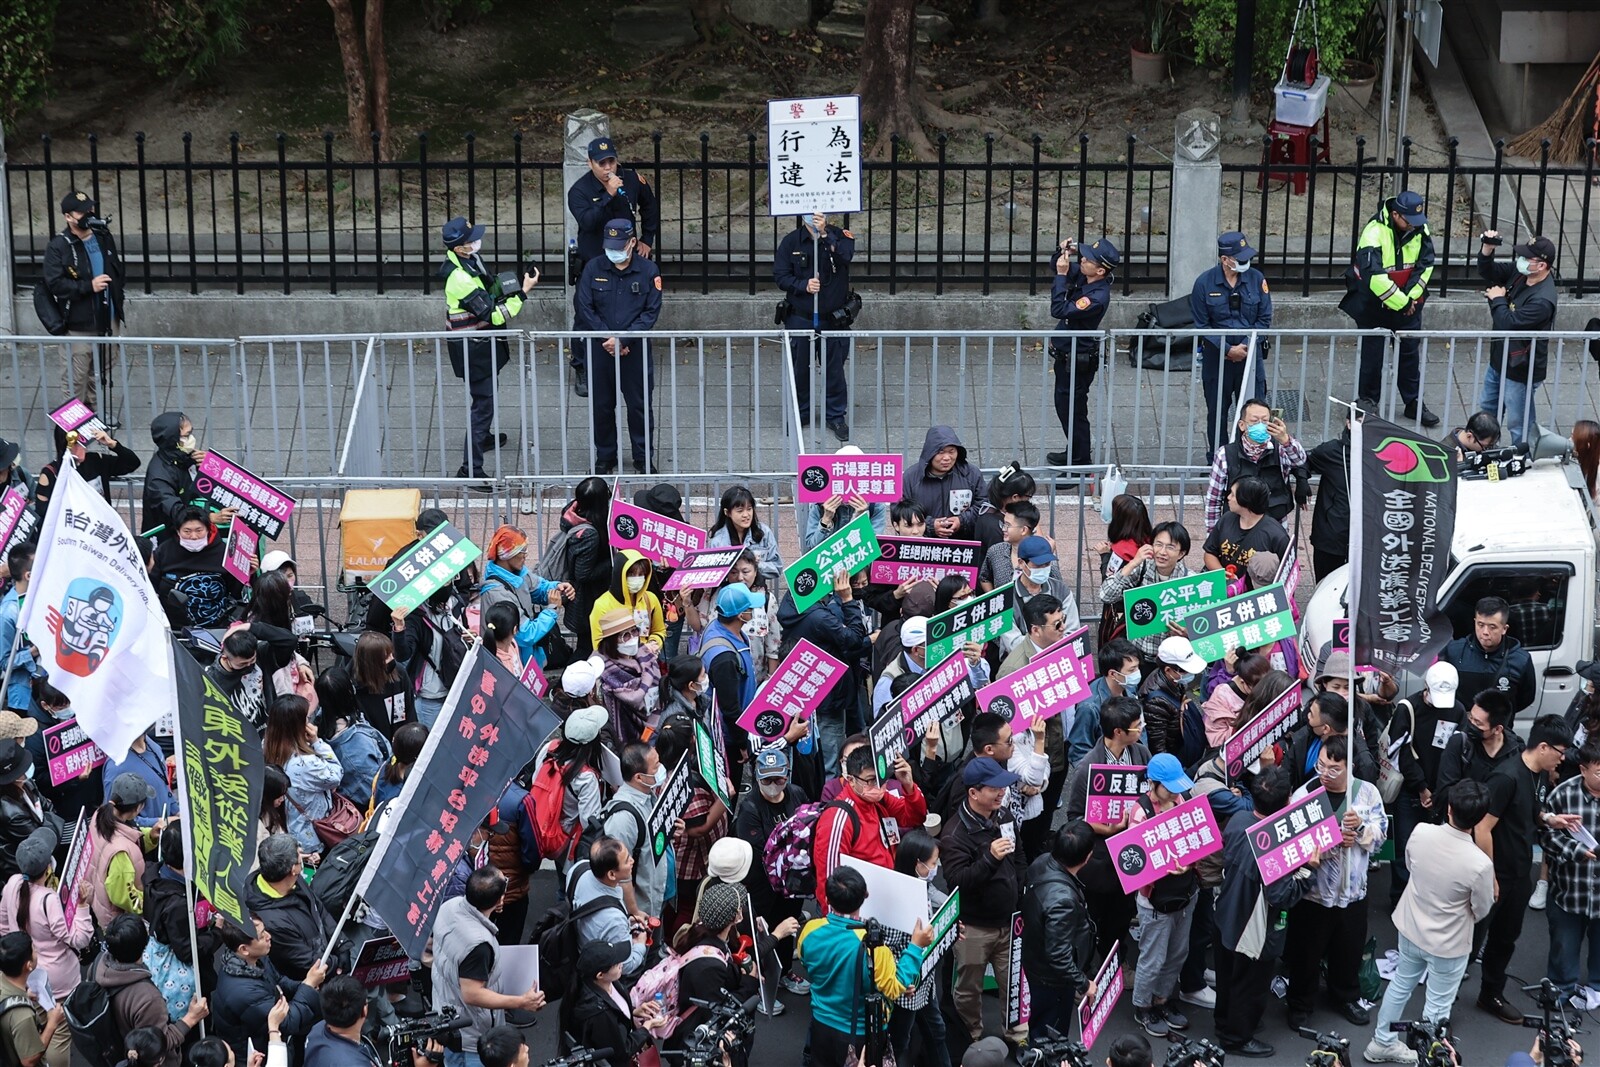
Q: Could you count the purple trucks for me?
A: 0